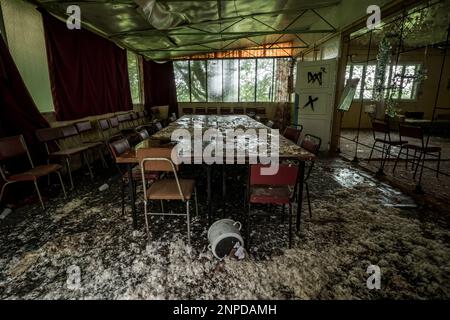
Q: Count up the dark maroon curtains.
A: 3